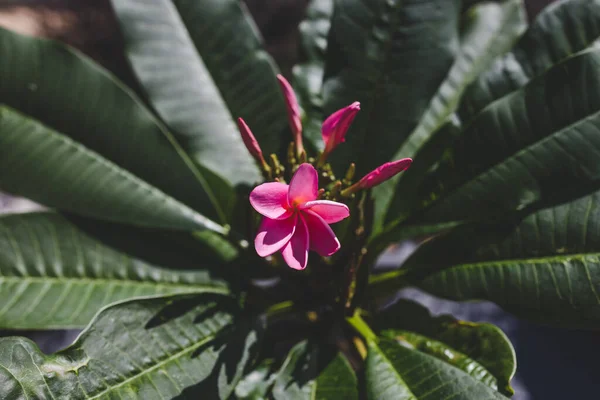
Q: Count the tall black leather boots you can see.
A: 0